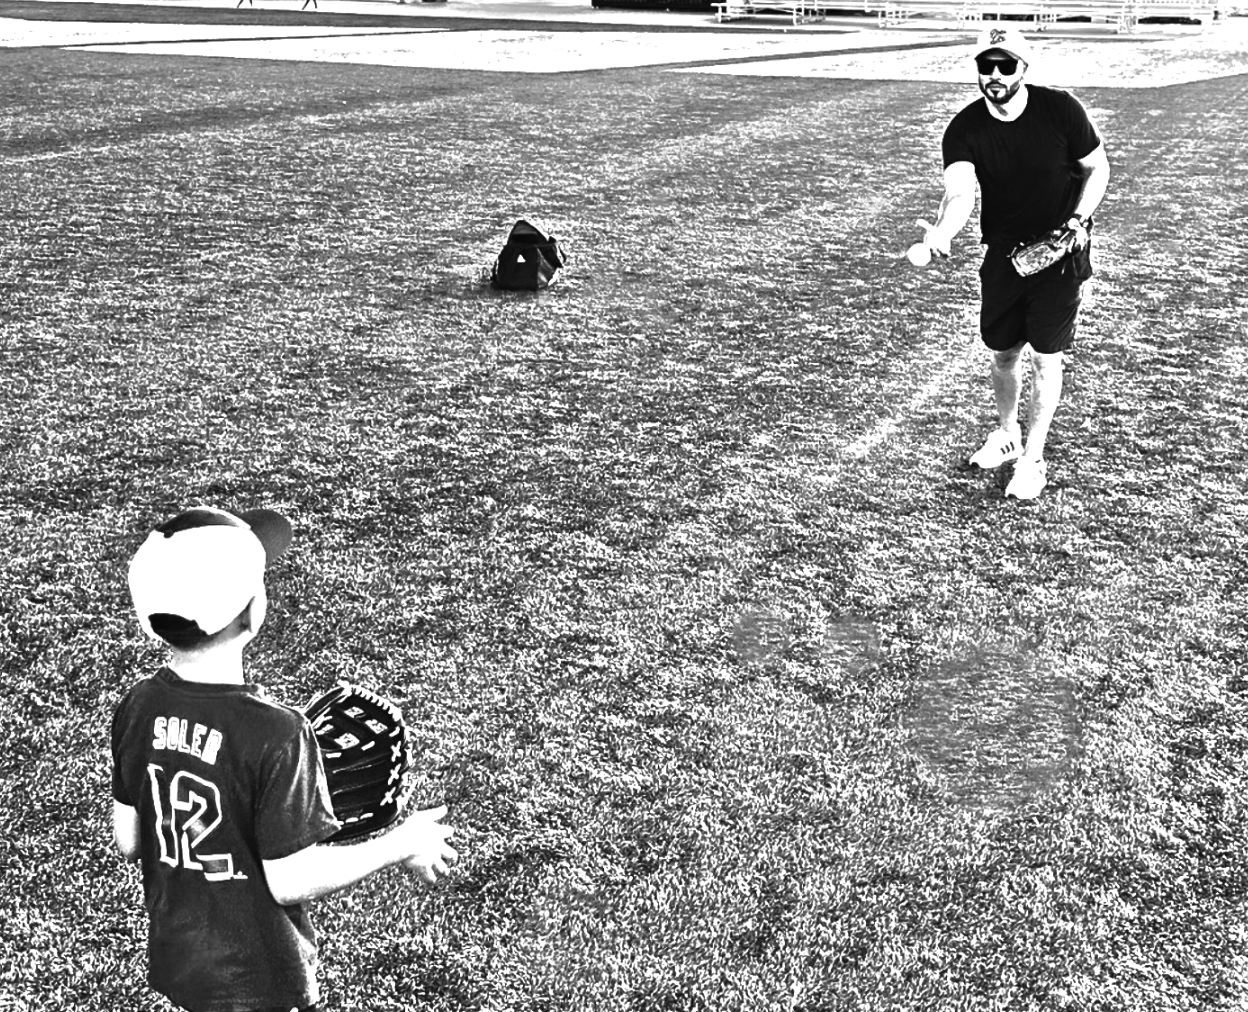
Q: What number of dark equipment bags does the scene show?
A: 1